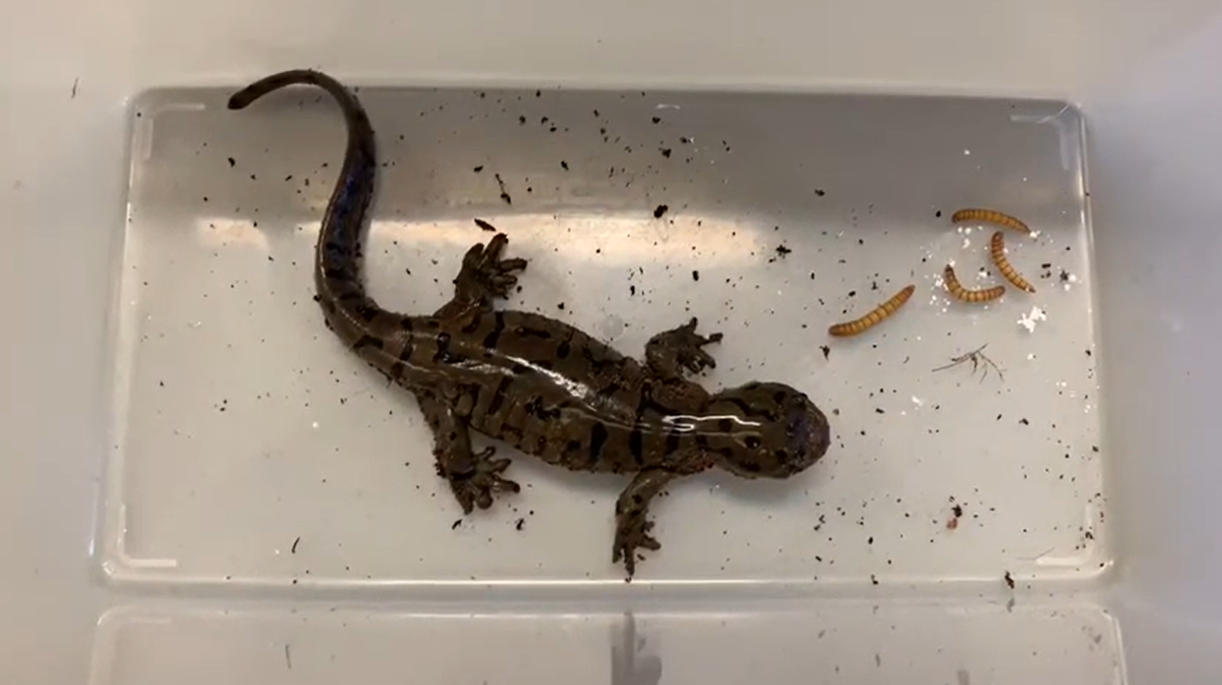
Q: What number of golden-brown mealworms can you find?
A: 4